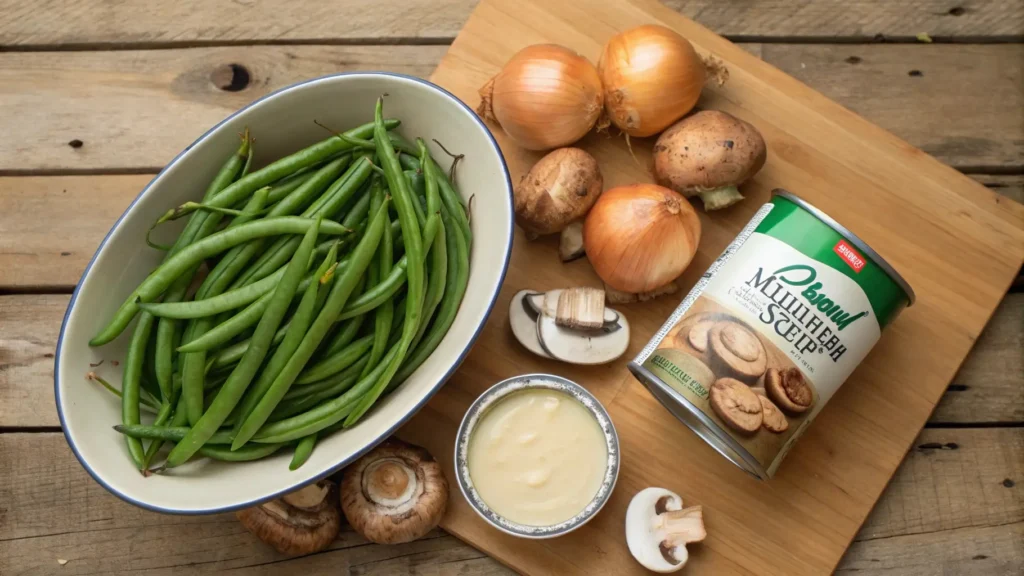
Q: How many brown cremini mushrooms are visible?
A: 4